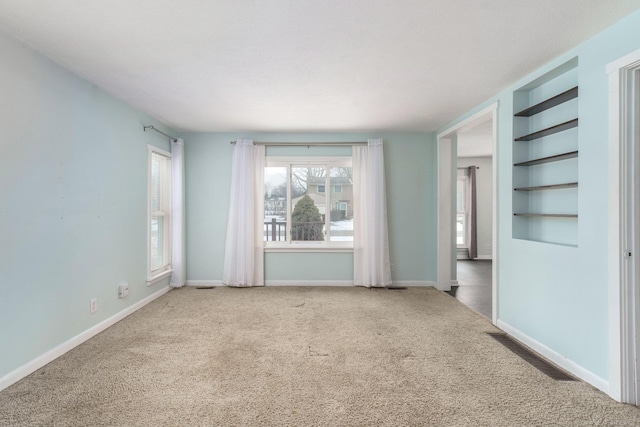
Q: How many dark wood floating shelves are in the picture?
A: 5